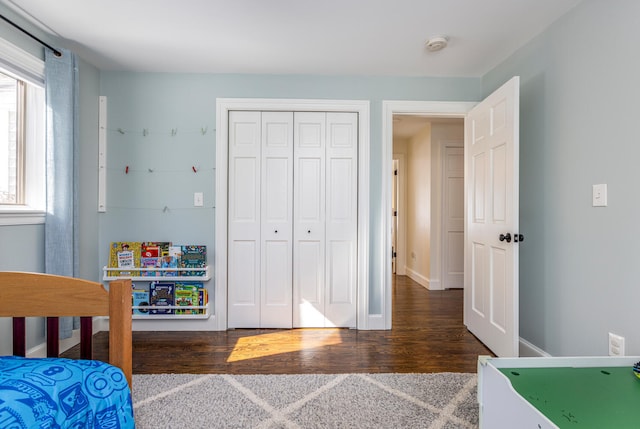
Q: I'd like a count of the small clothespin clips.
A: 8